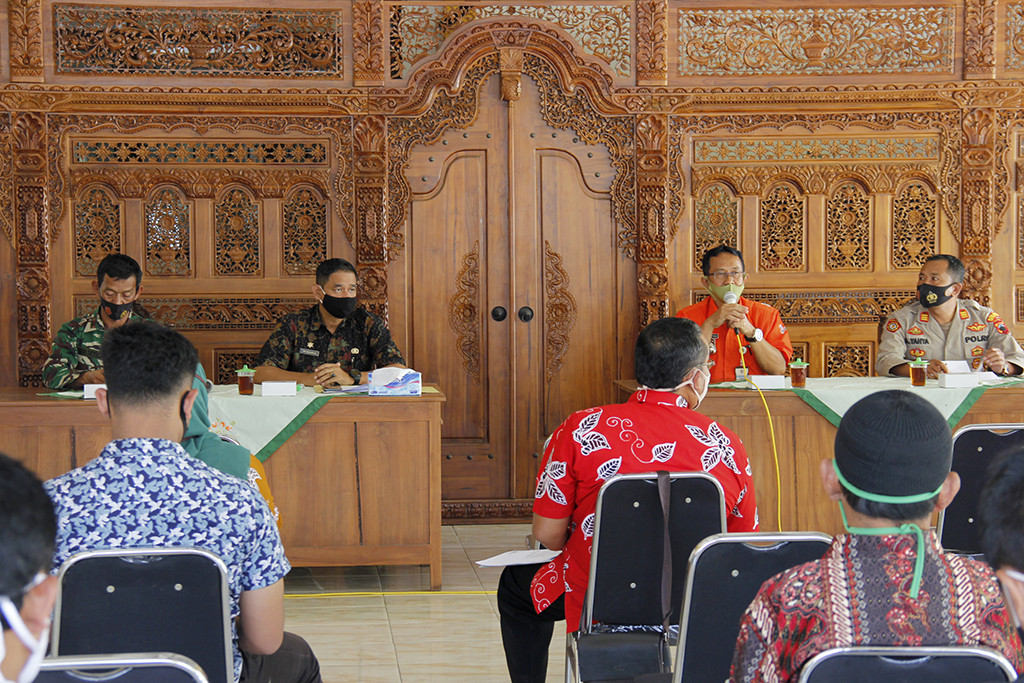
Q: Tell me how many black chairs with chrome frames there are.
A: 6